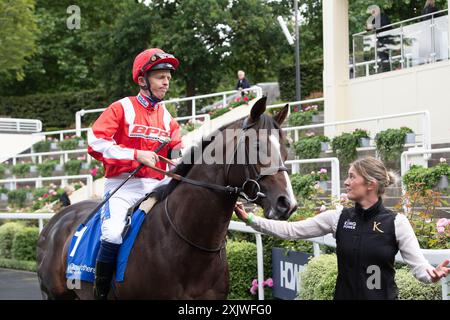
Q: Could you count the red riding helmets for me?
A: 1